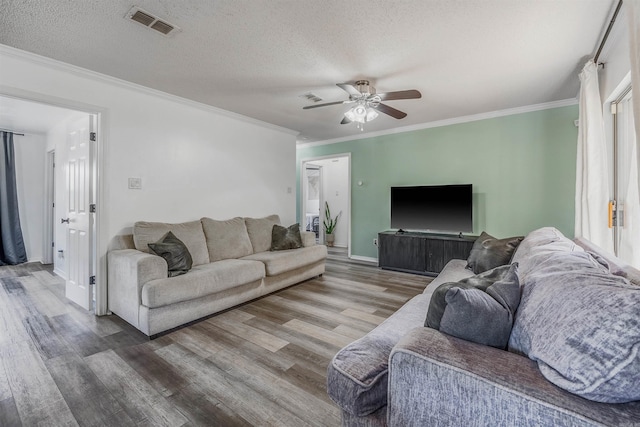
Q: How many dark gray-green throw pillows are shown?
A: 4